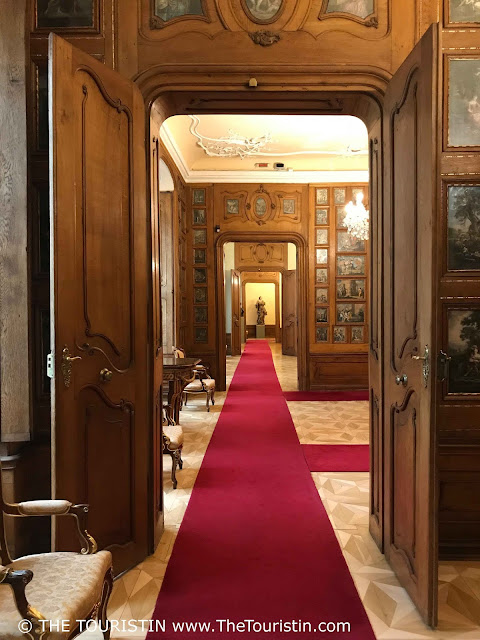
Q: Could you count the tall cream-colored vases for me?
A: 0